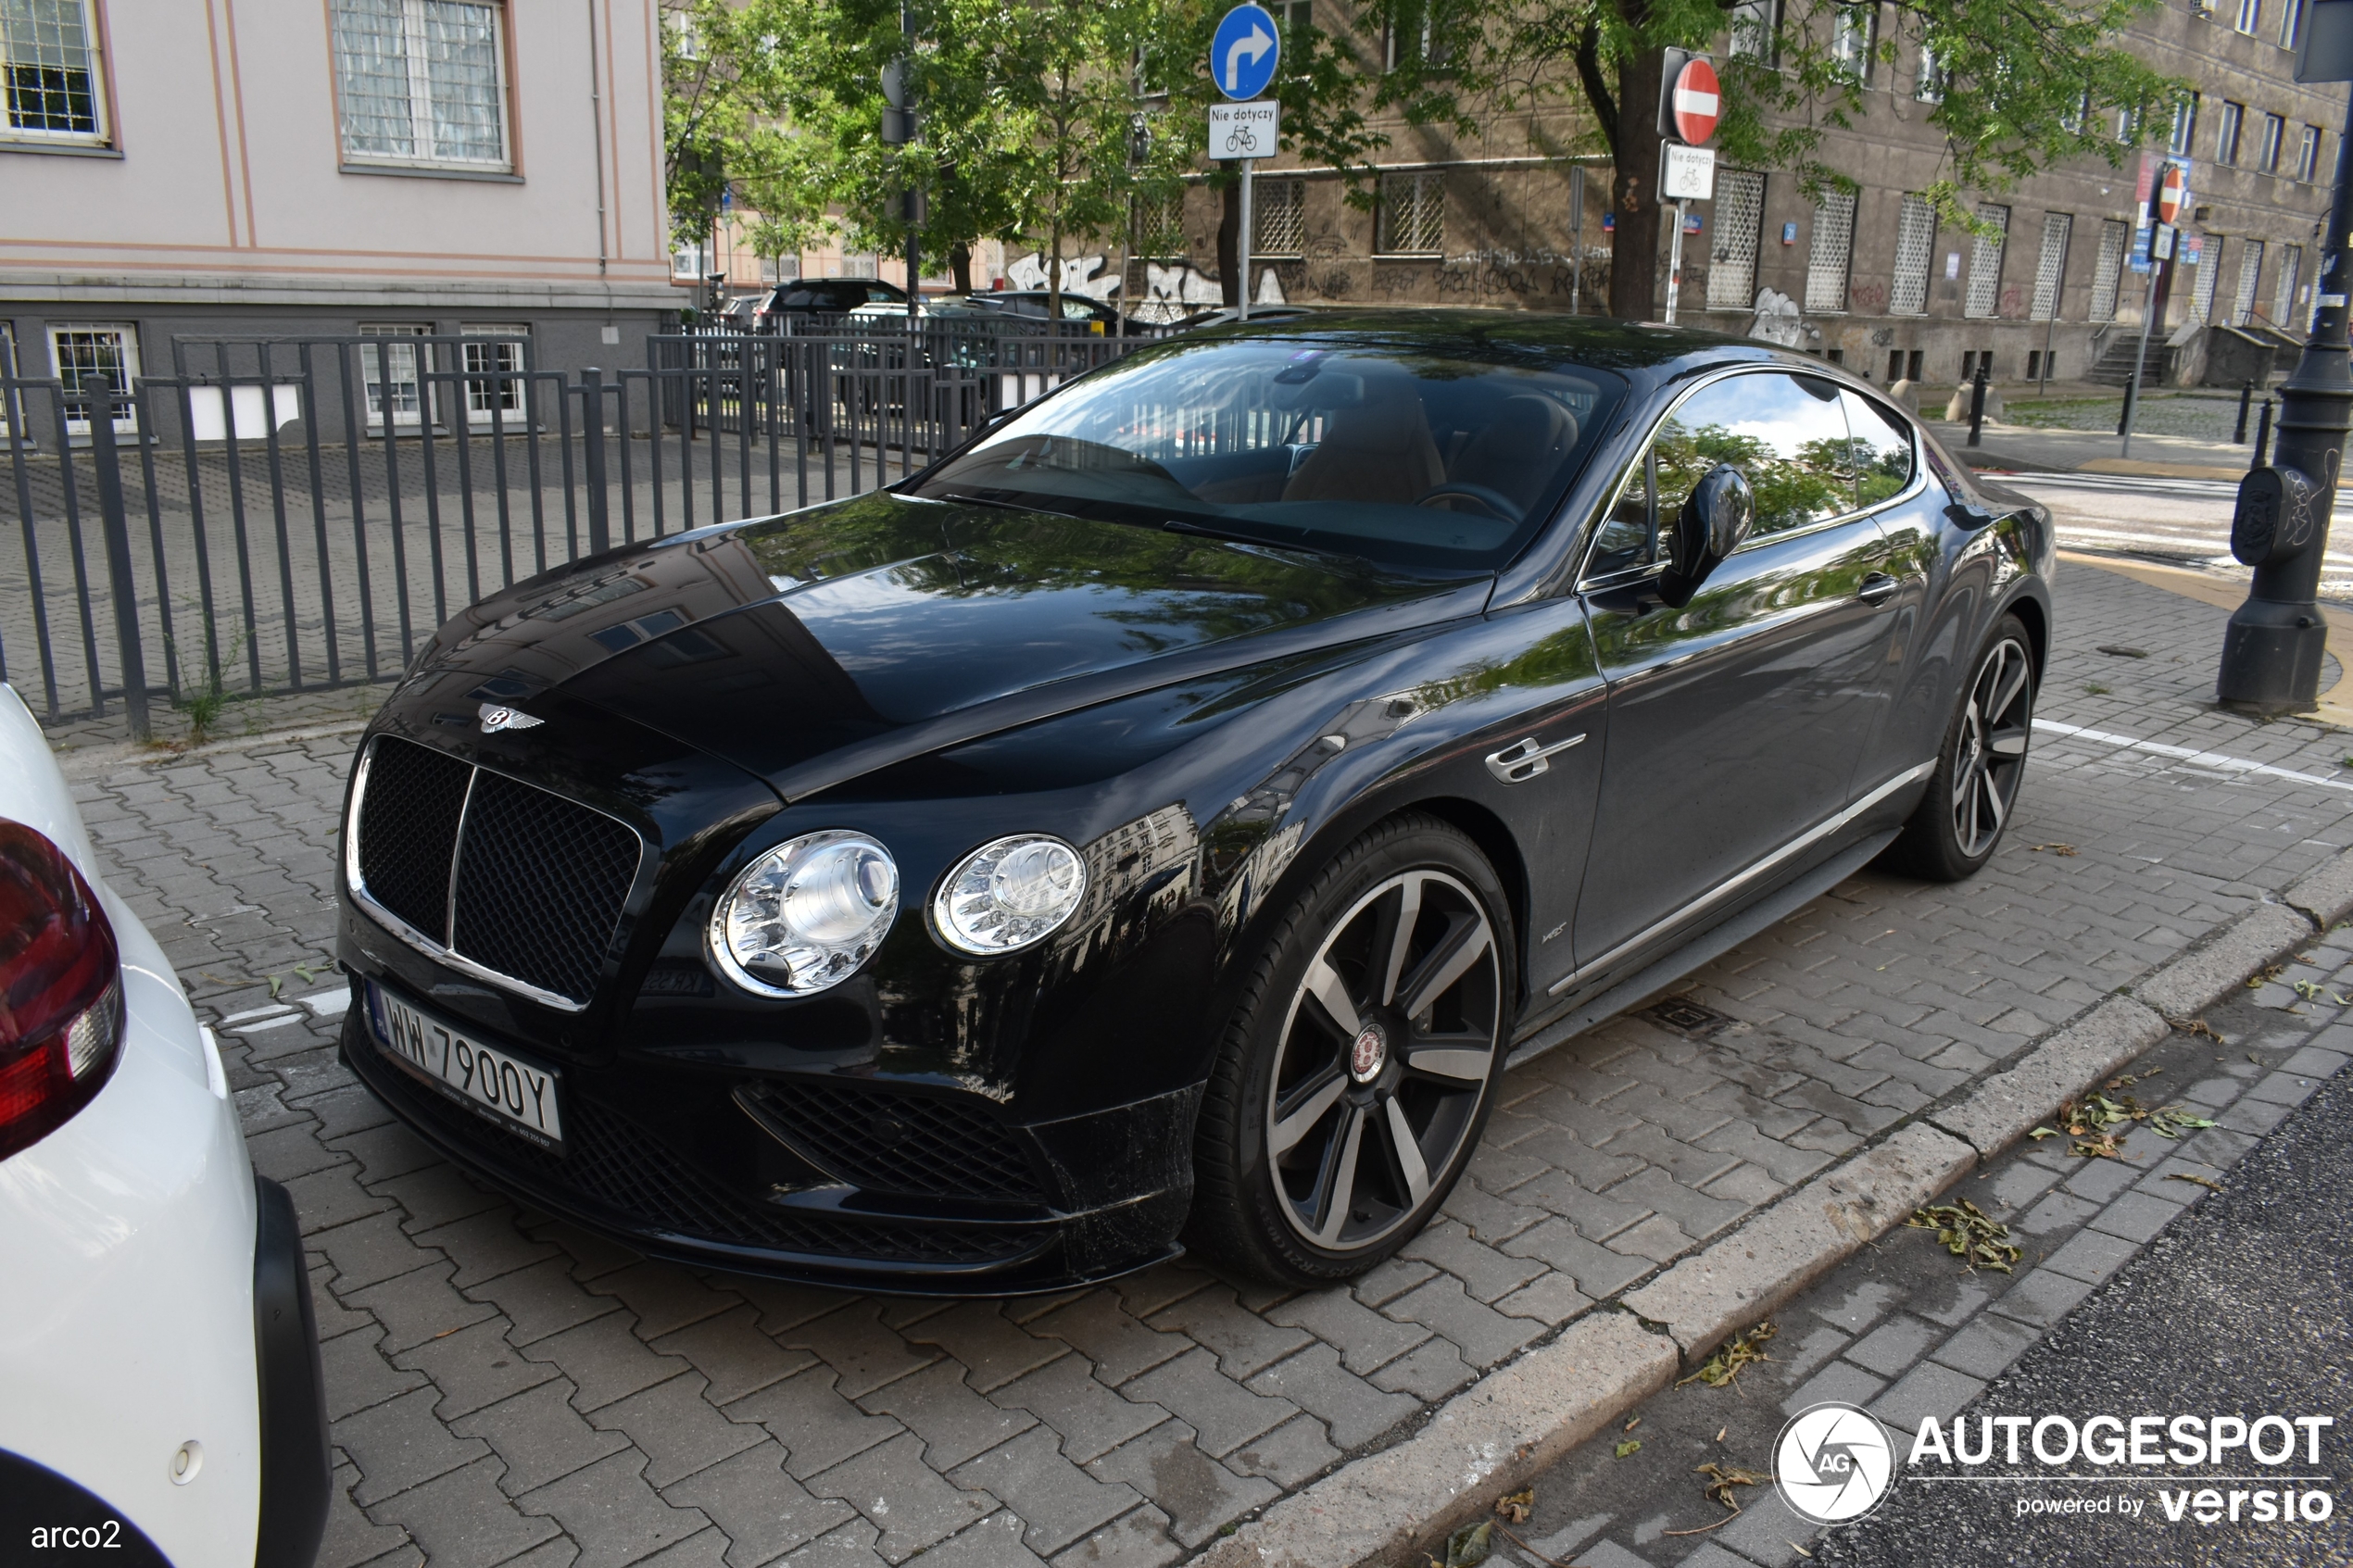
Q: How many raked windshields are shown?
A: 1